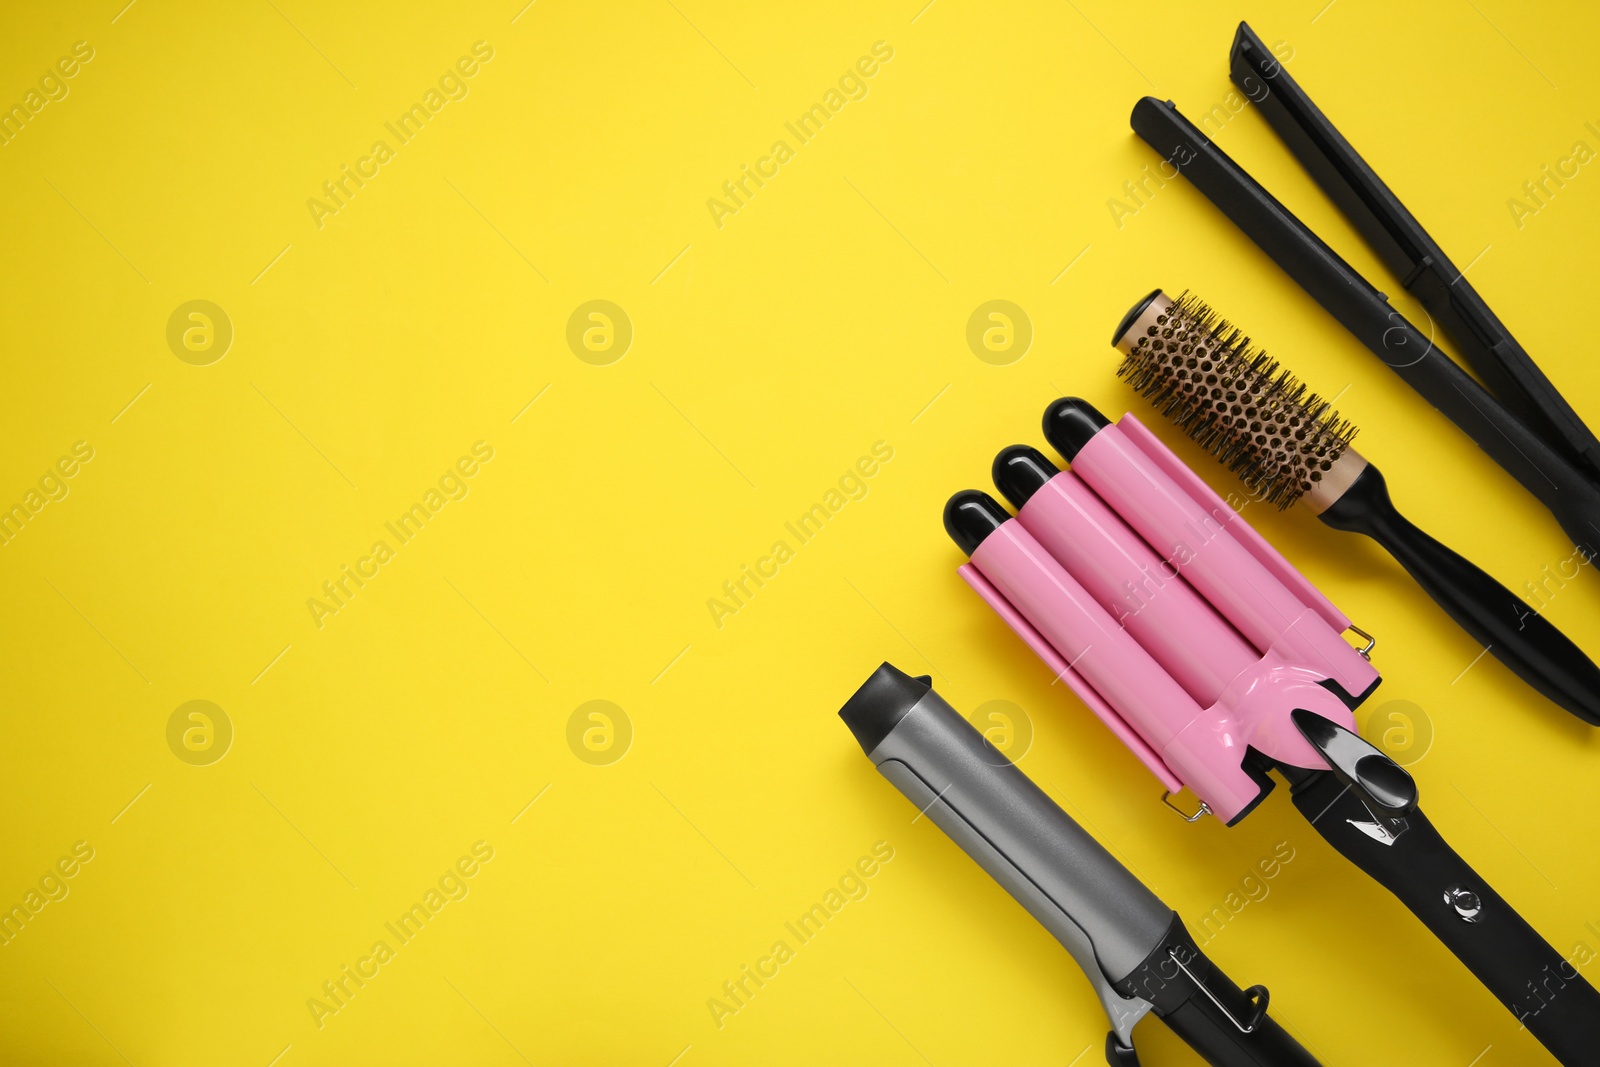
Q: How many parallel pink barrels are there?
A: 3